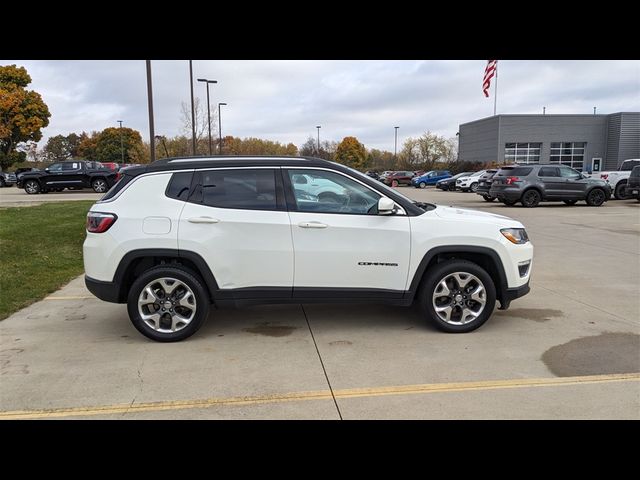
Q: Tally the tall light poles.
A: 7